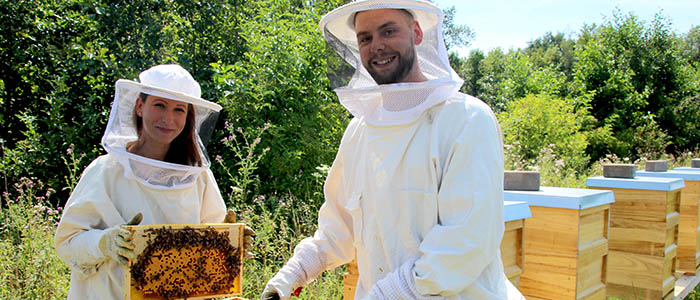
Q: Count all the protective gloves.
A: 4